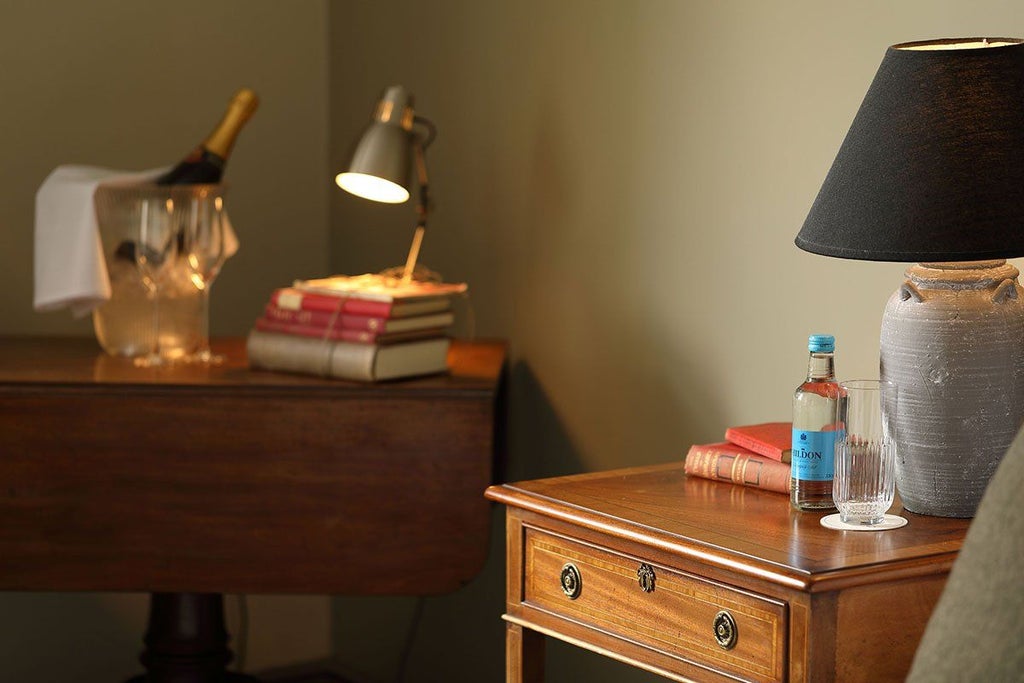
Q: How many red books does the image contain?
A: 5